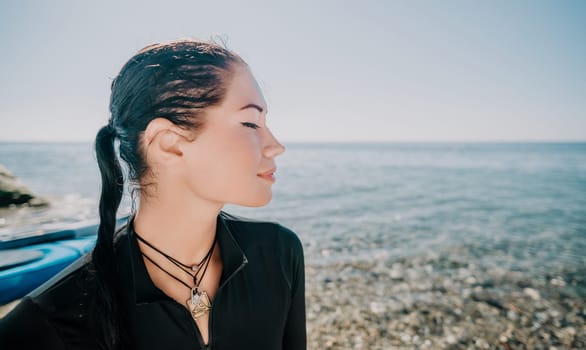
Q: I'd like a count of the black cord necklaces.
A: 3